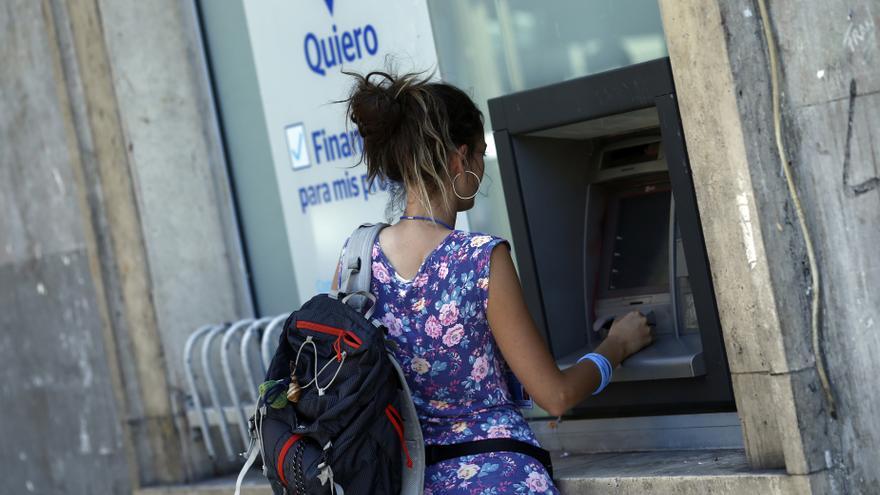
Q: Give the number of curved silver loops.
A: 5